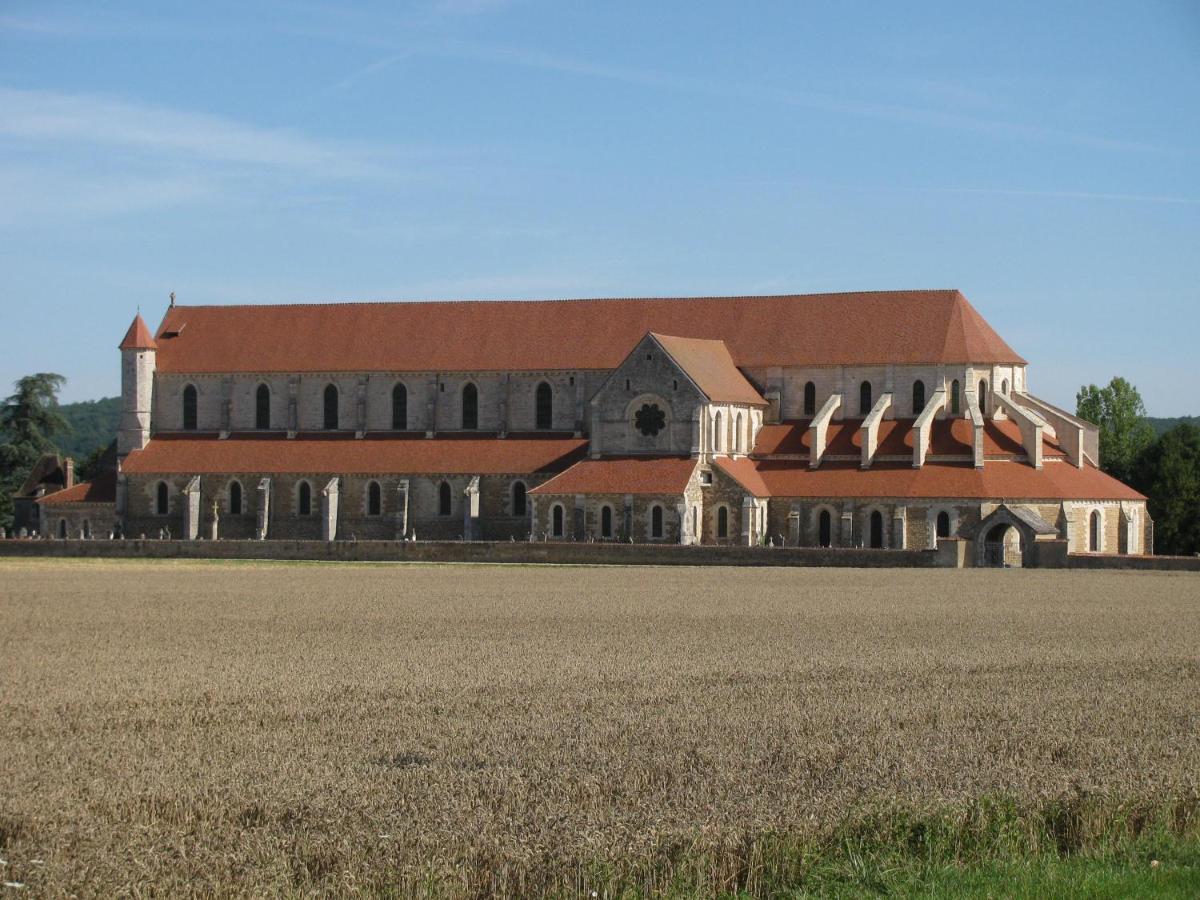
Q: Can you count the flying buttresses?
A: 7